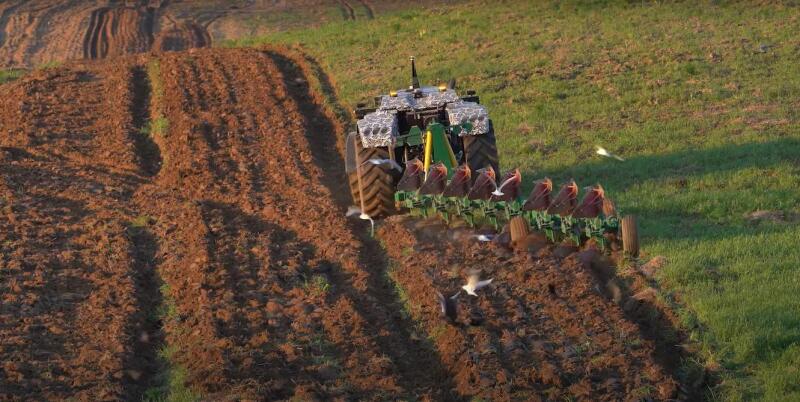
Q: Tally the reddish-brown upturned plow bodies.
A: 8